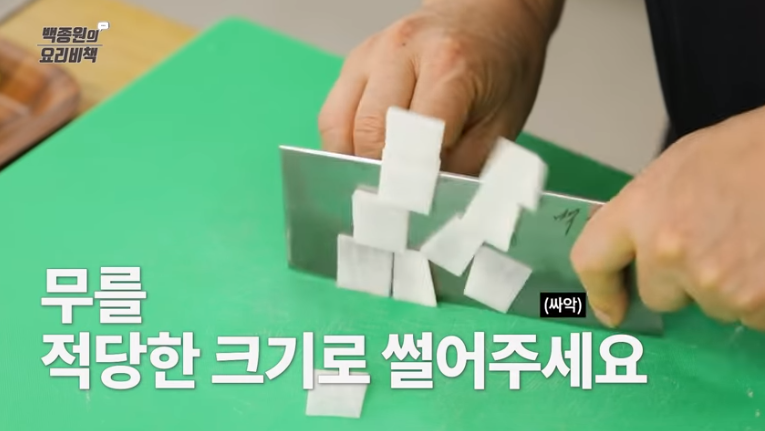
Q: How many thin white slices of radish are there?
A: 10